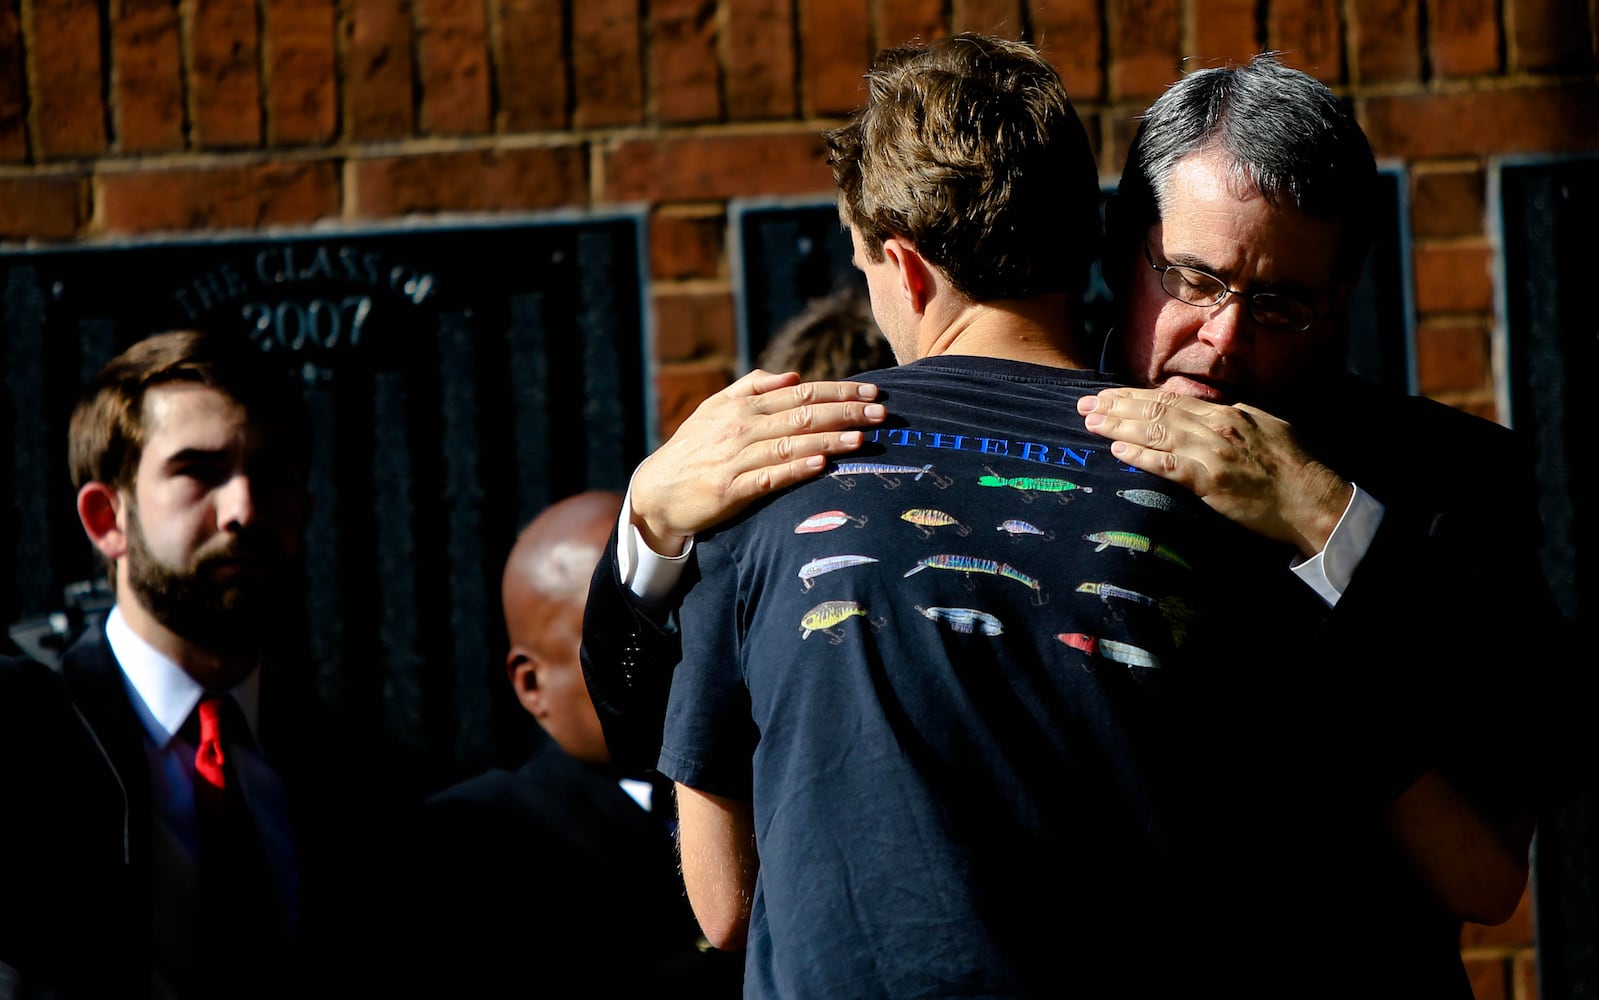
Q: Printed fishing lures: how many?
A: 13